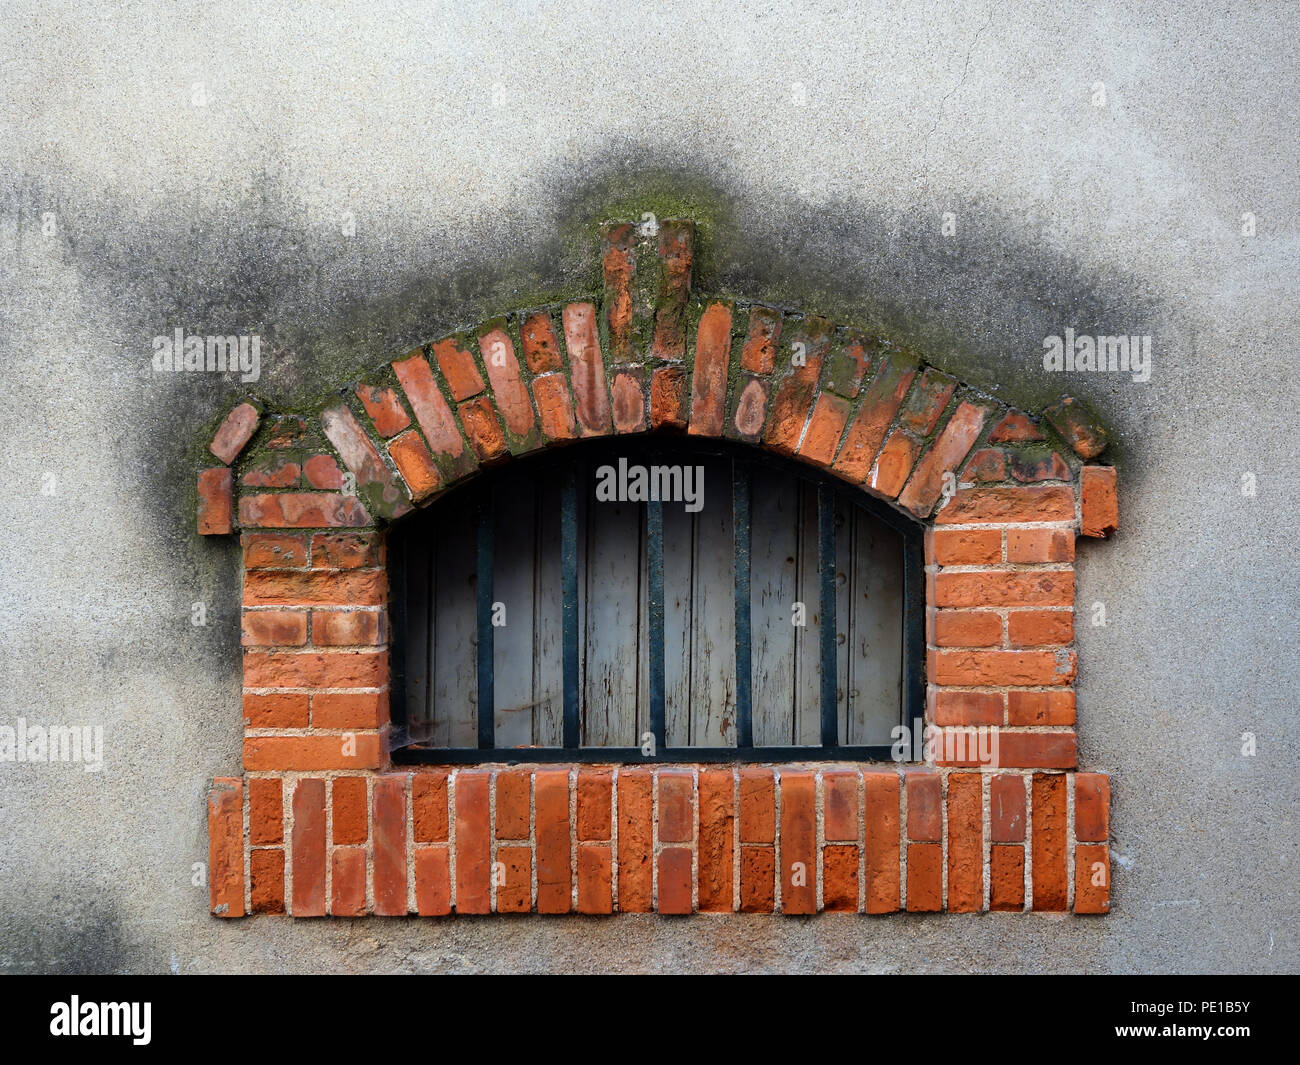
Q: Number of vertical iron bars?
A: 5